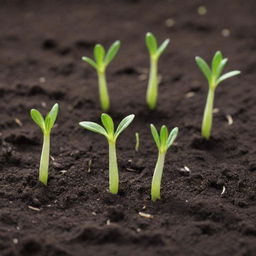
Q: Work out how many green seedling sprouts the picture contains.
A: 6